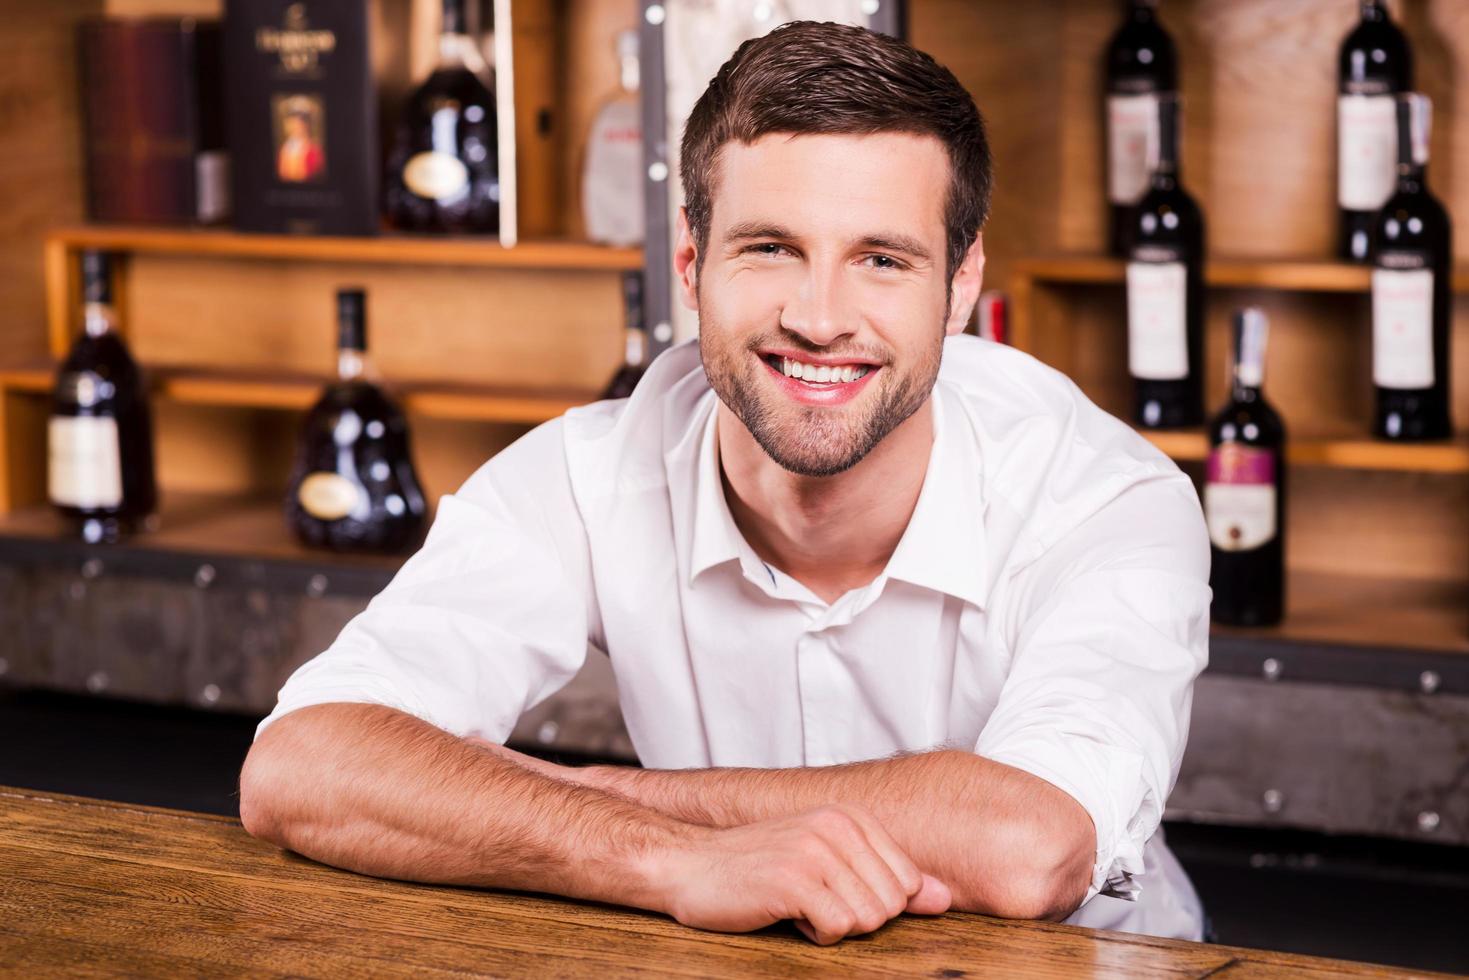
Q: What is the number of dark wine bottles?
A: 5